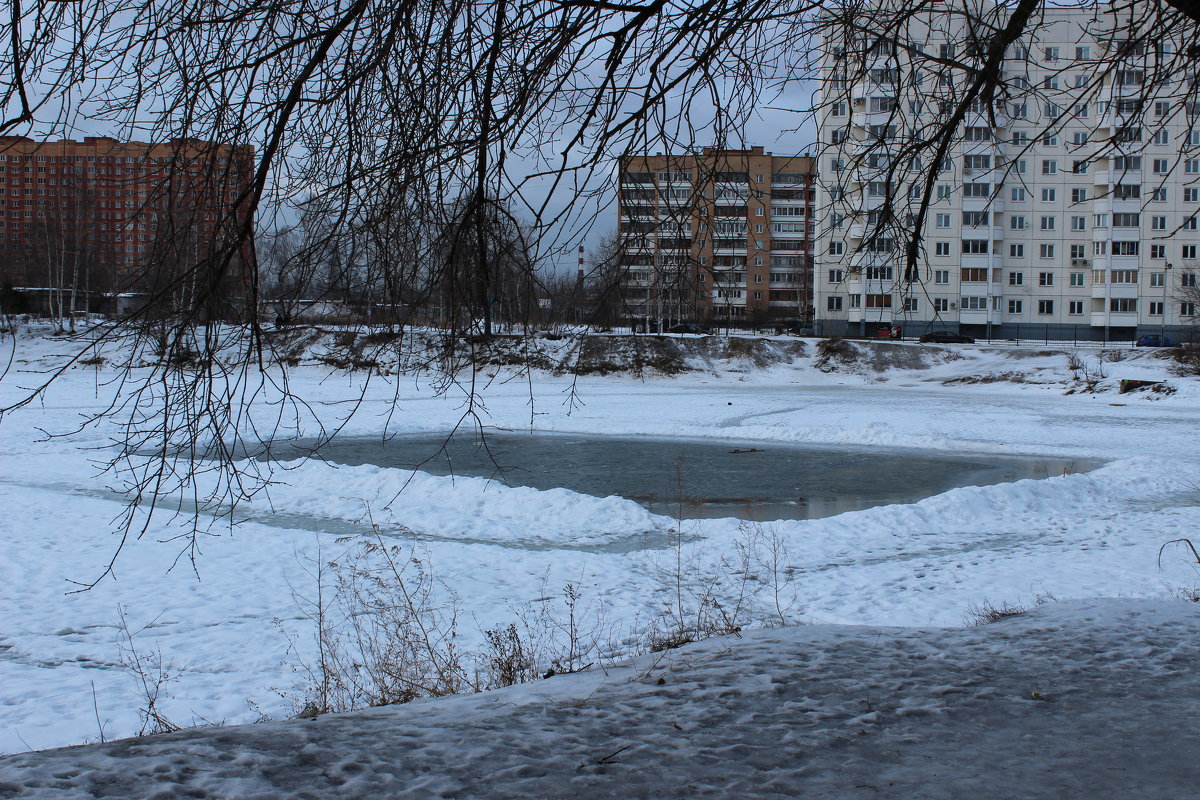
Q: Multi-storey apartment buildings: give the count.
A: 3